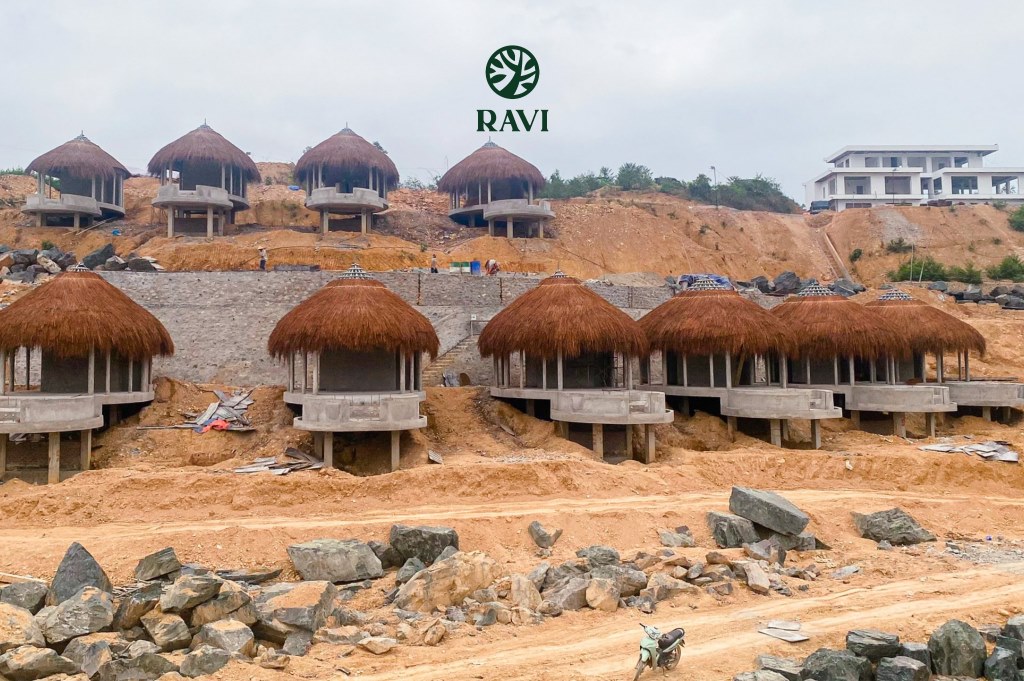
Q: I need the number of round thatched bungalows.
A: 10